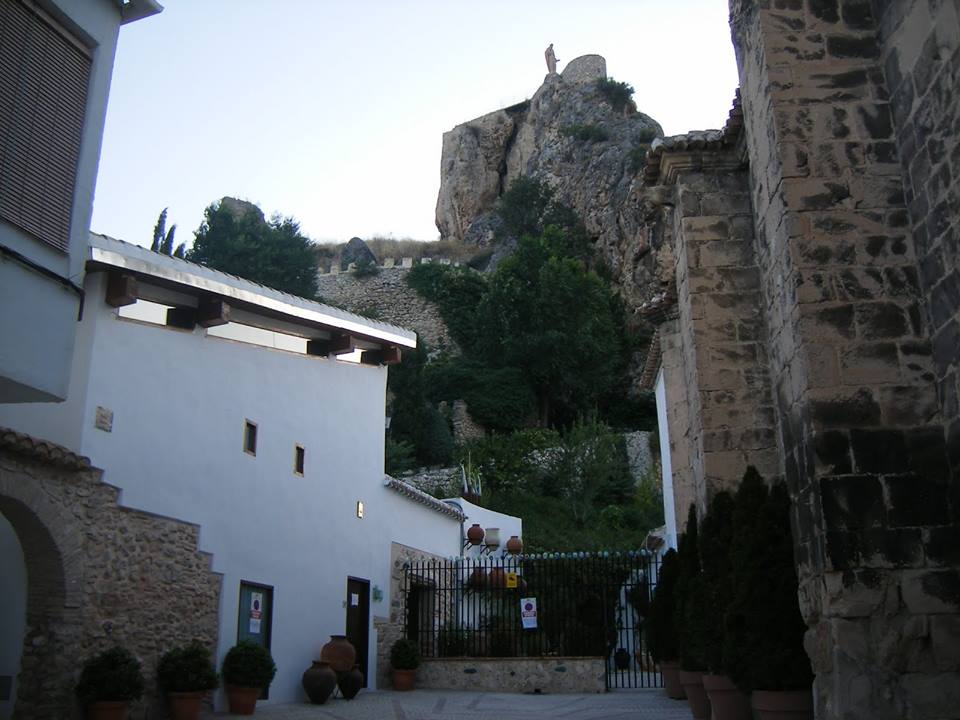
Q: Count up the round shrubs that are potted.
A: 4